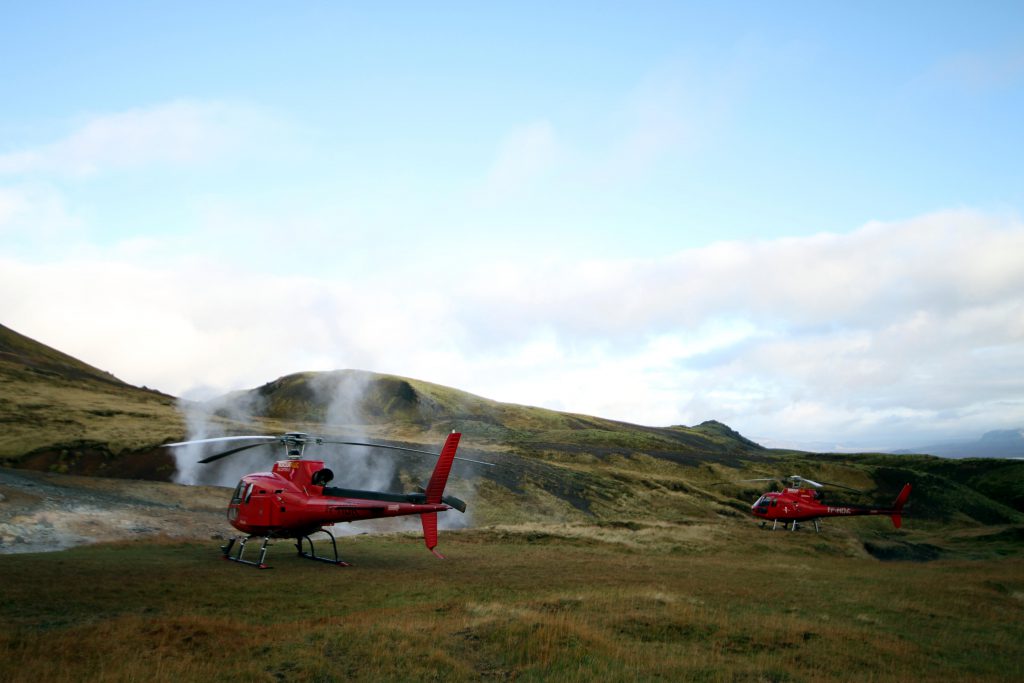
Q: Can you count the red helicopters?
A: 2